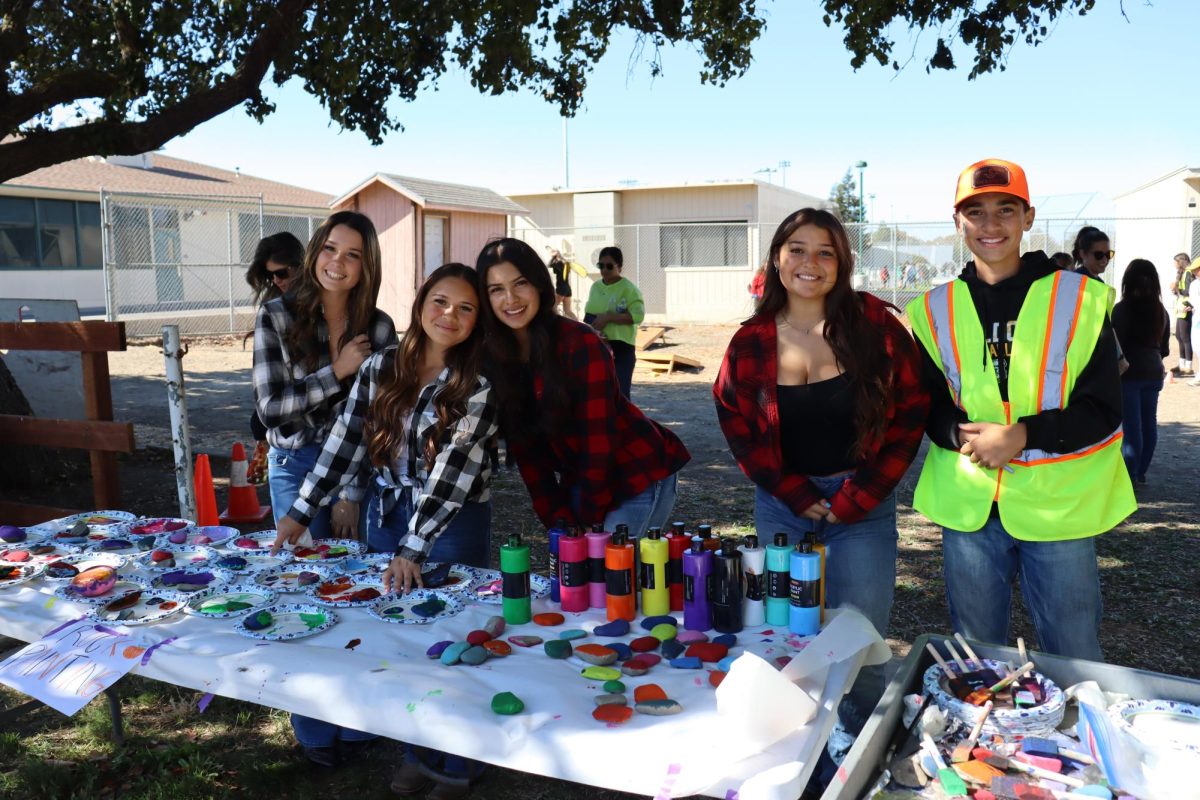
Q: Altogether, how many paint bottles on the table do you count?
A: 15